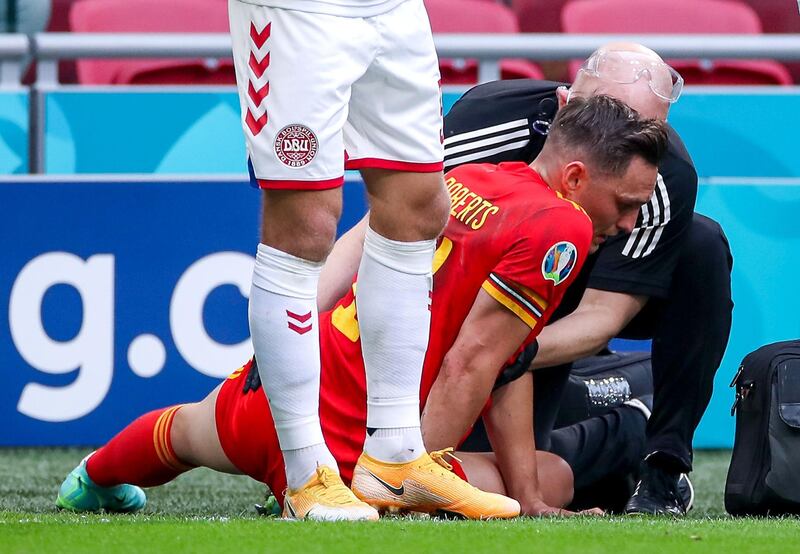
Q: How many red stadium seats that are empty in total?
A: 3